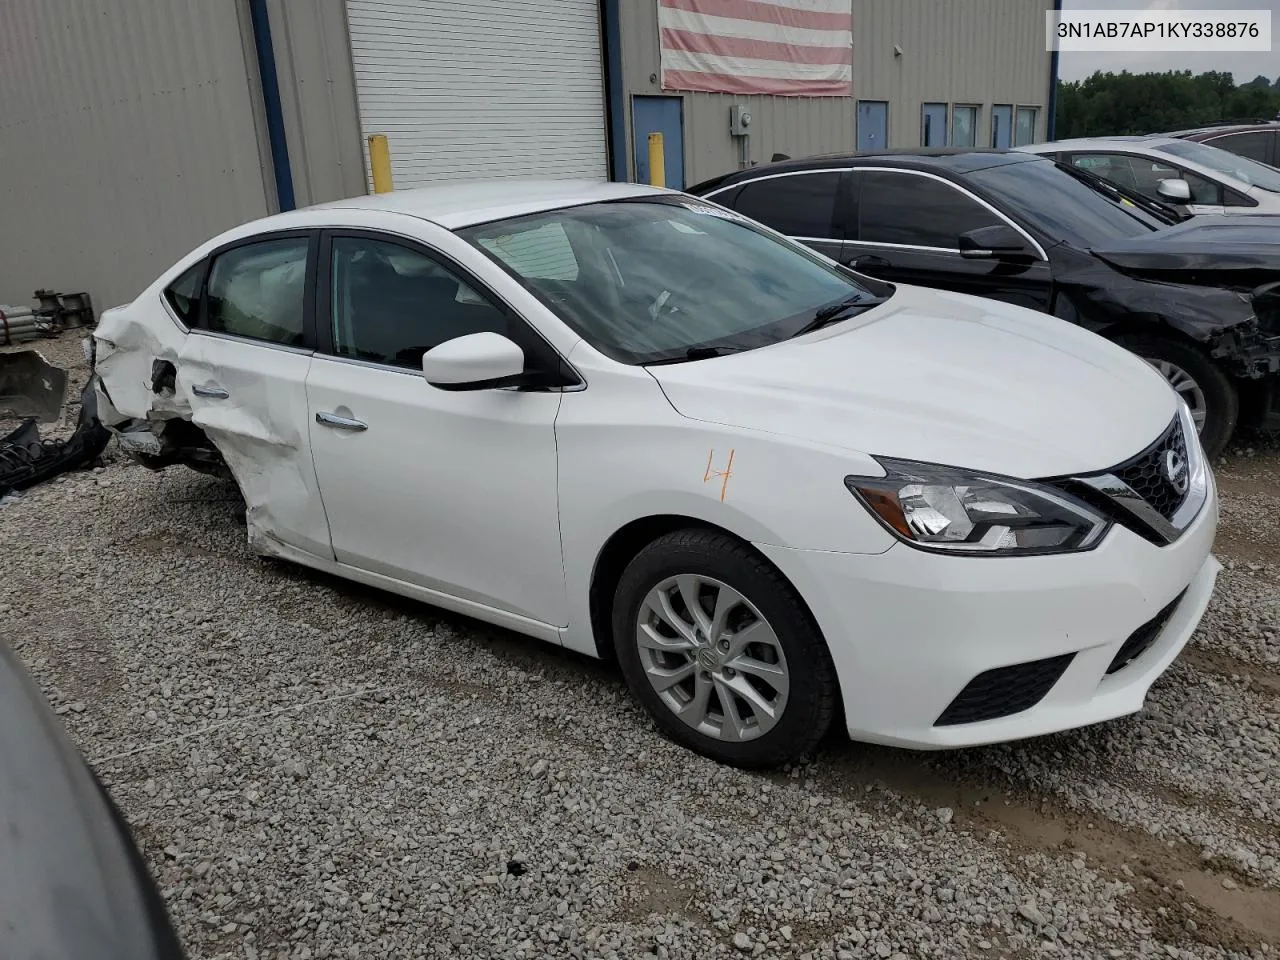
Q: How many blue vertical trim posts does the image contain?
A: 3